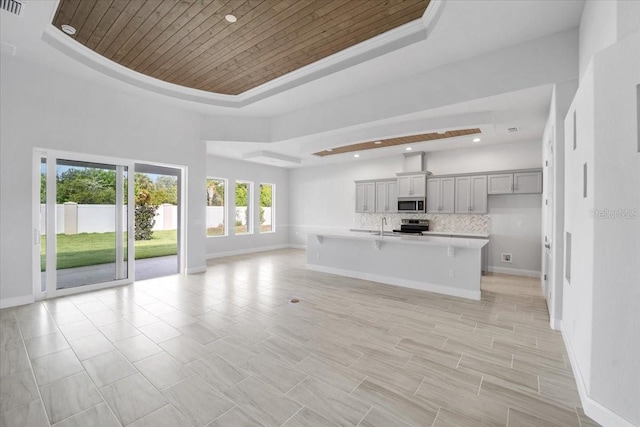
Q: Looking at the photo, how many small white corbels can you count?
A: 3